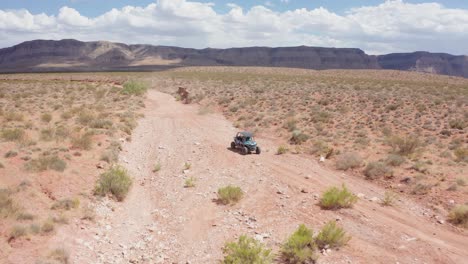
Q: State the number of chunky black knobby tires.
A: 3